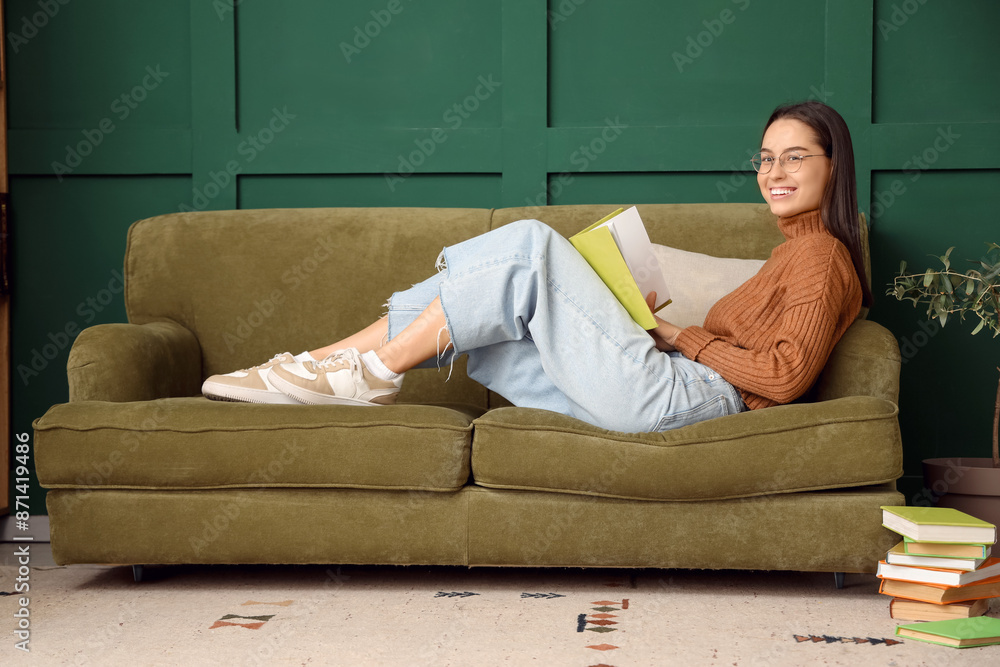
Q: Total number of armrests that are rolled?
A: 2